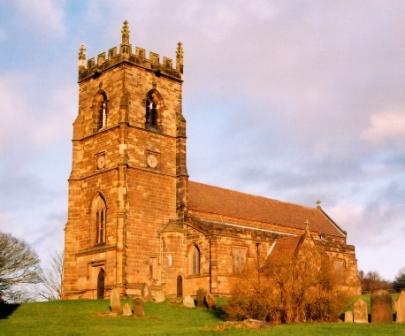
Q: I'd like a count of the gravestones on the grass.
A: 12